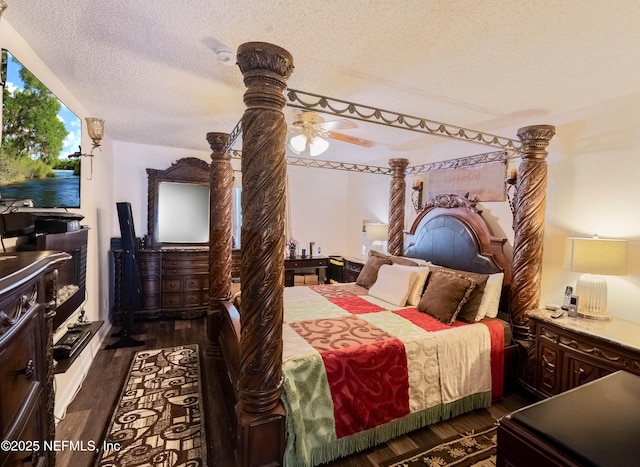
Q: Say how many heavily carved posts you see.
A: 4